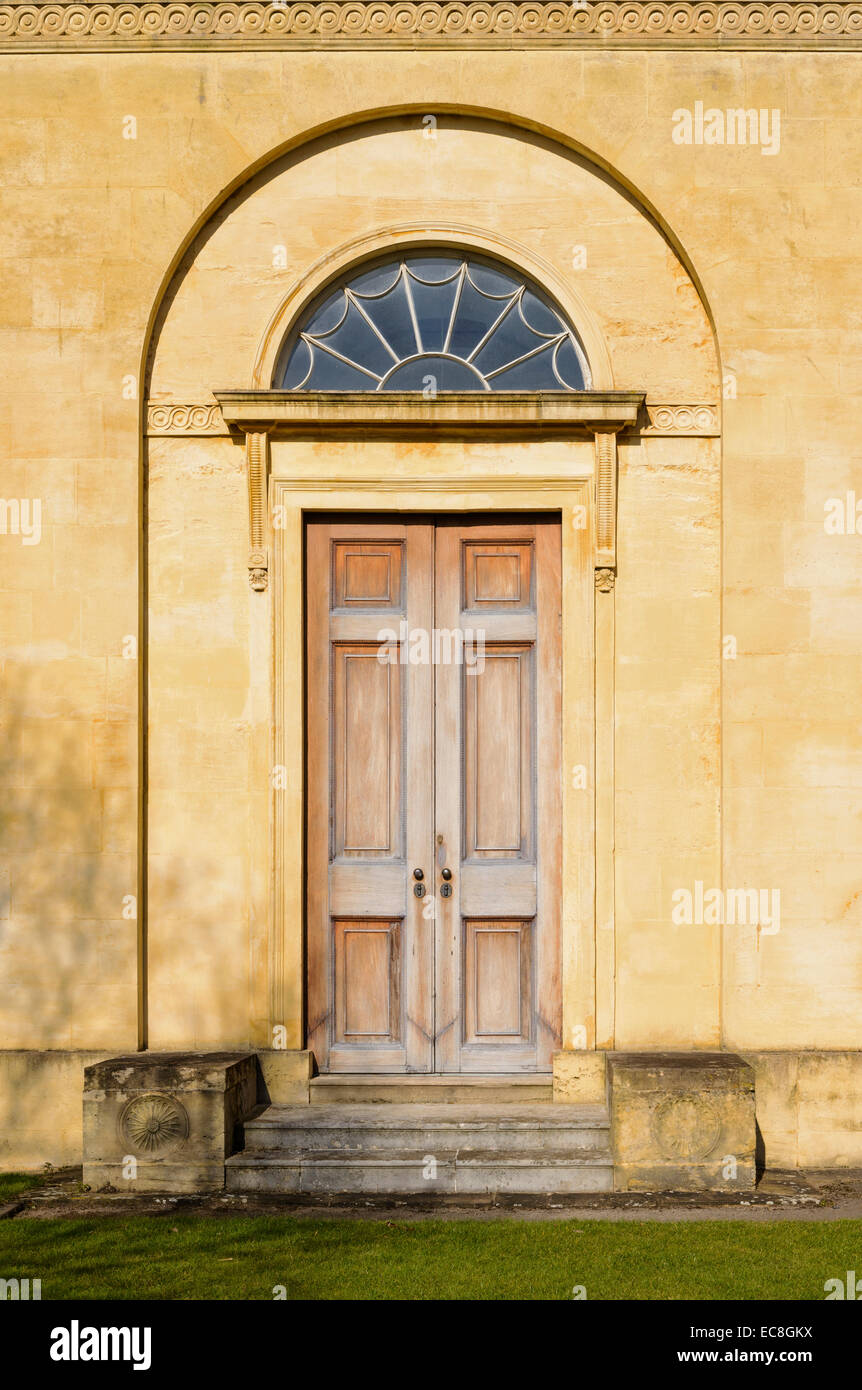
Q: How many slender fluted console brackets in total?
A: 2